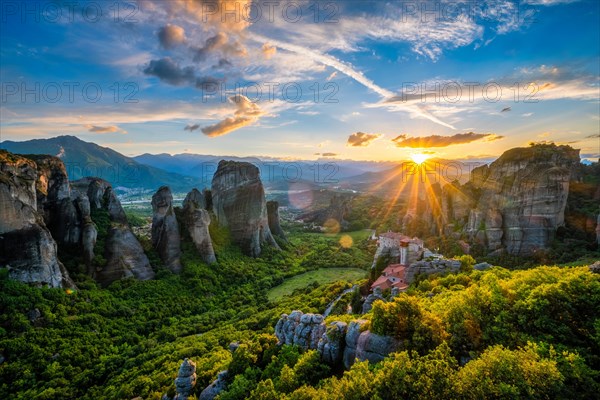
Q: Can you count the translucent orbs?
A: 3